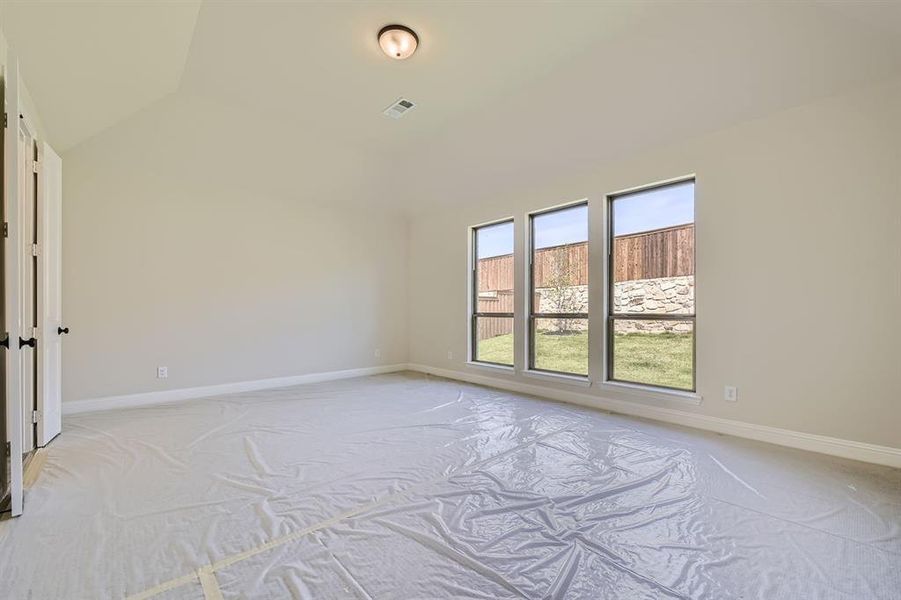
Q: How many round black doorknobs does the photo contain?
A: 3